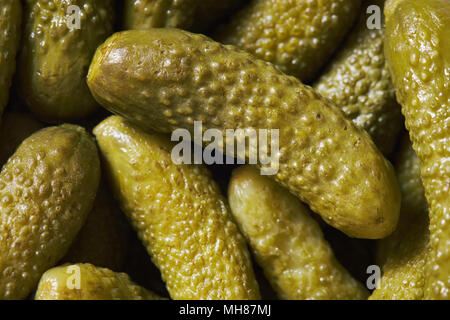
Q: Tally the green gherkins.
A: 12